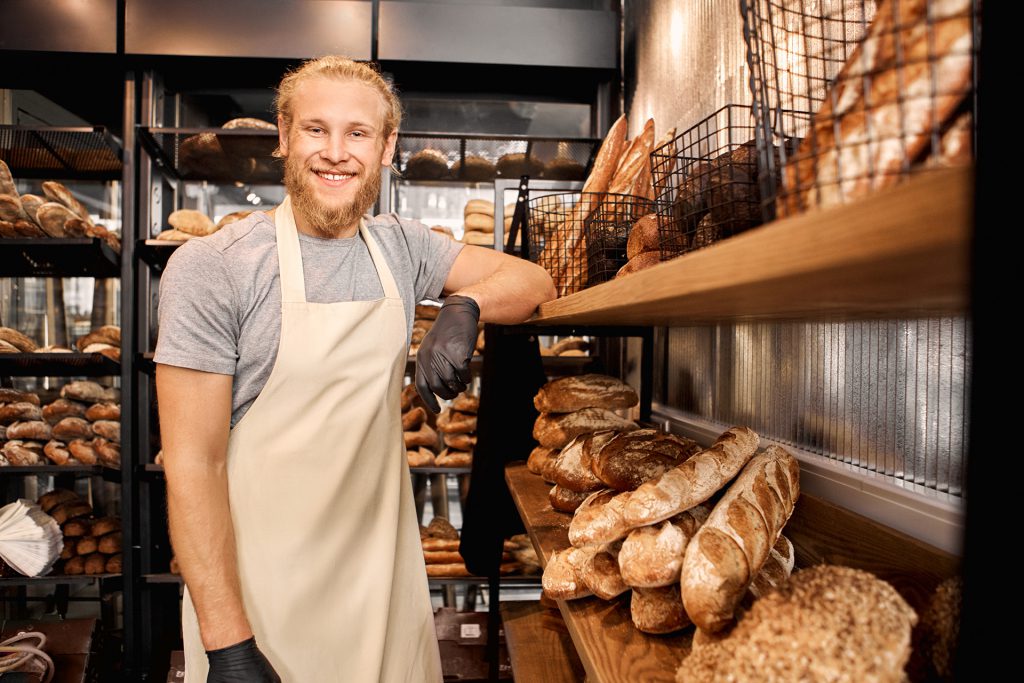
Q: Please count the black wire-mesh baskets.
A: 4